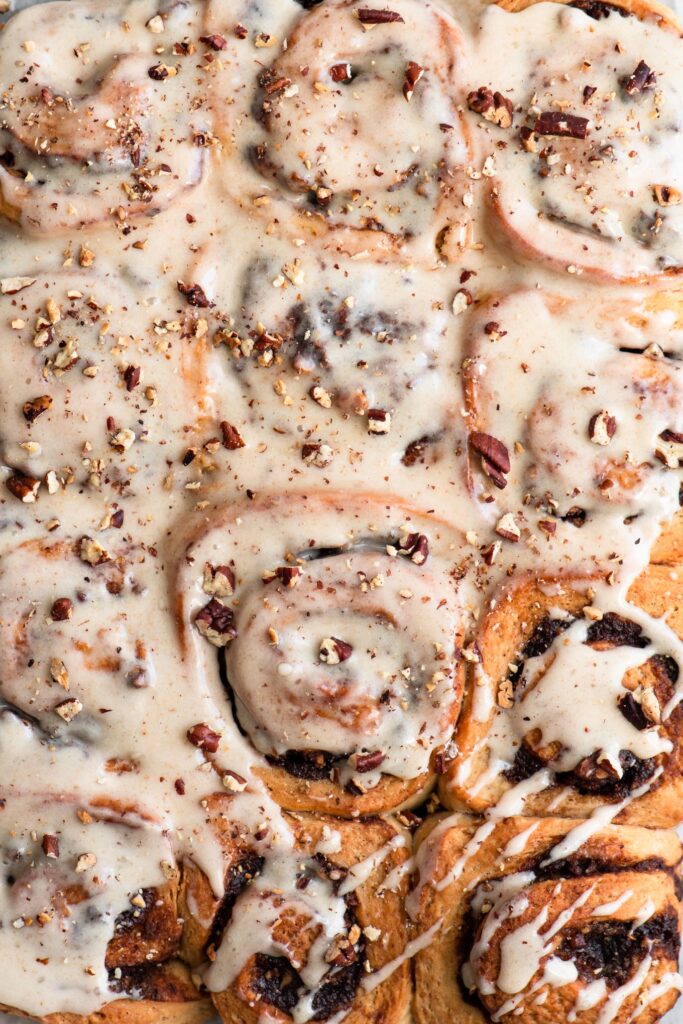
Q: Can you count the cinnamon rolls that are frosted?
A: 12